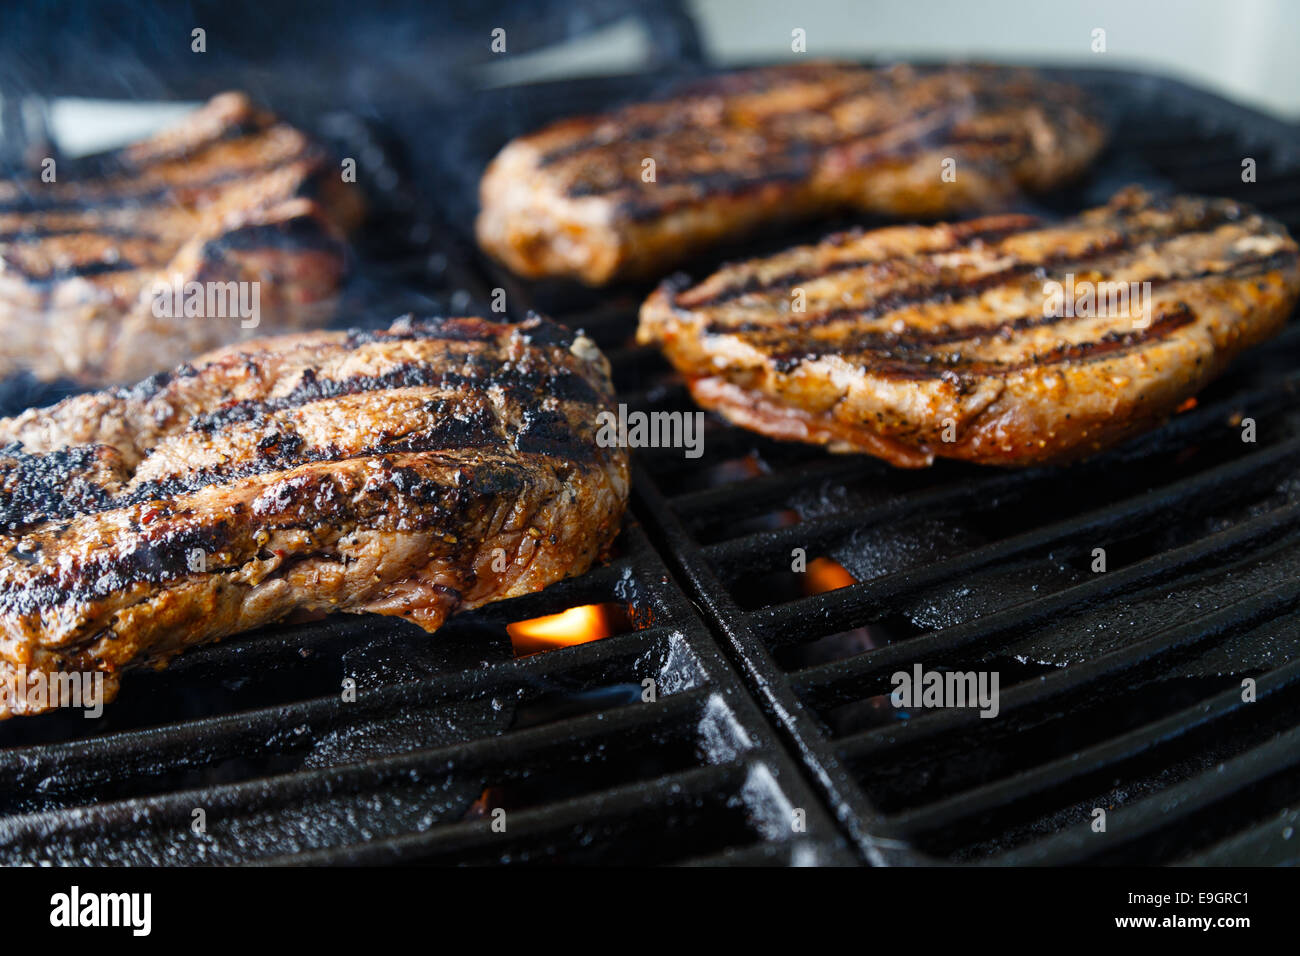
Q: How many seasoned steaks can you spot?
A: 4